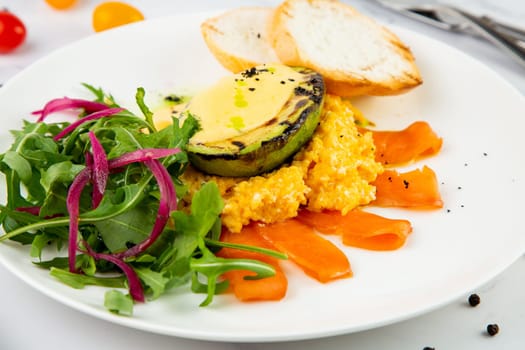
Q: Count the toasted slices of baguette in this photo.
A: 2